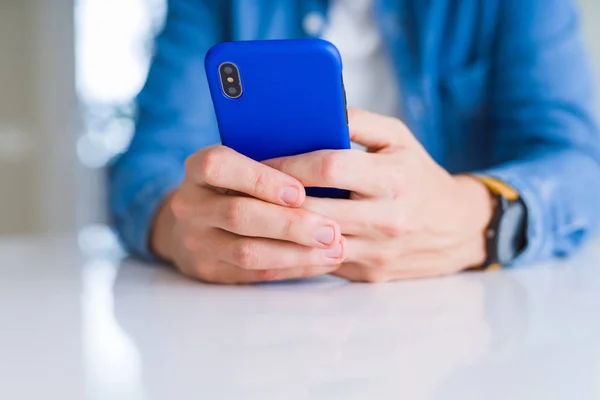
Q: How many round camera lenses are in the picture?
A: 2